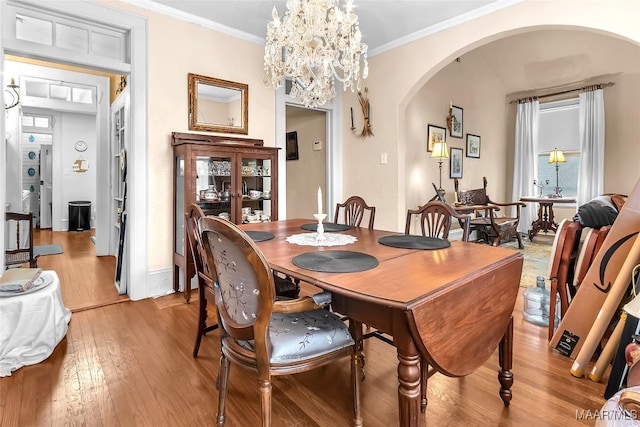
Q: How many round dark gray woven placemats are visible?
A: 4